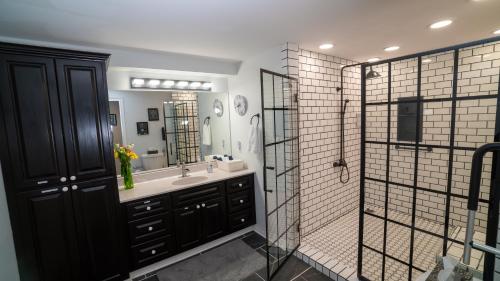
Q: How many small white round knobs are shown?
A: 12